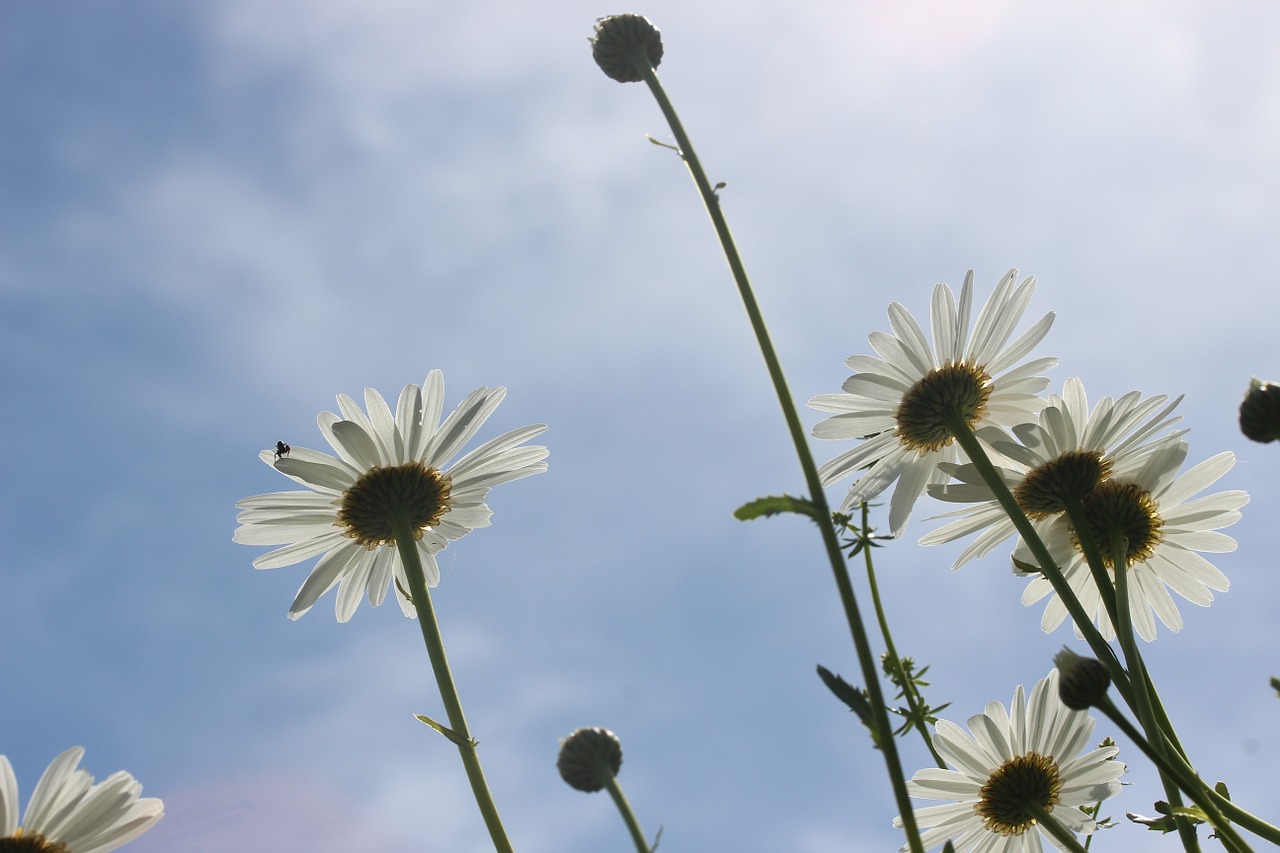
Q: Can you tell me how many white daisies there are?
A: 6